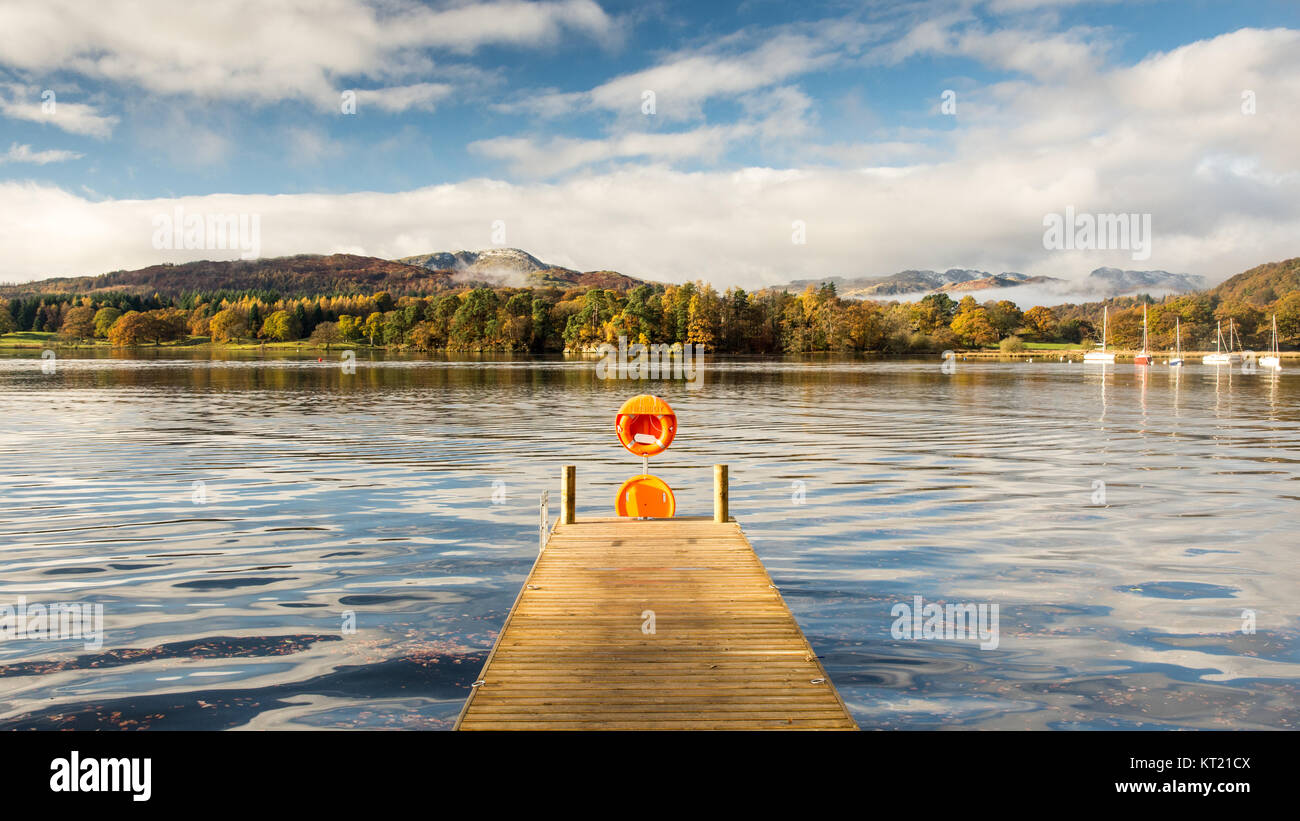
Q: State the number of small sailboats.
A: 6